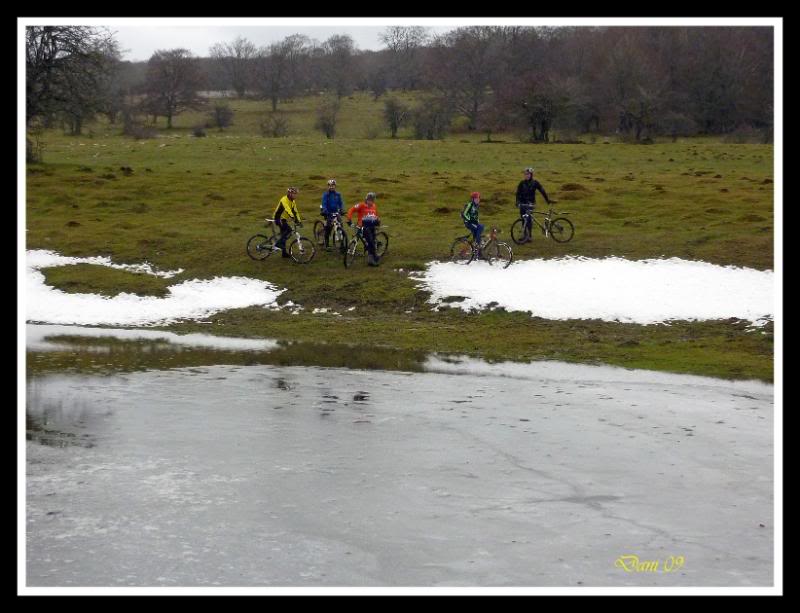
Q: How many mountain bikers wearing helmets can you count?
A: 5